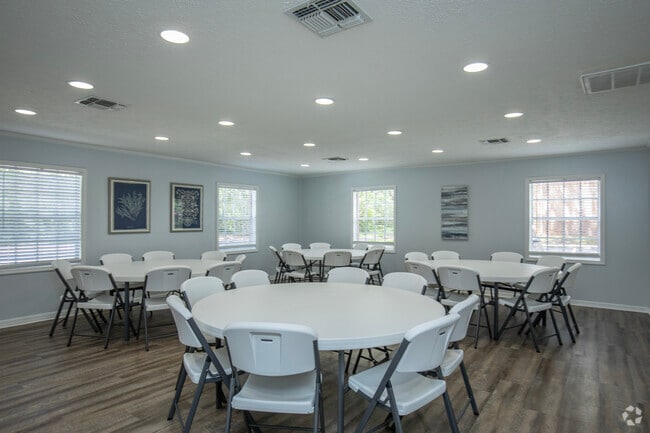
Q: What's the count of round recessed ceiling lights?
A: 15